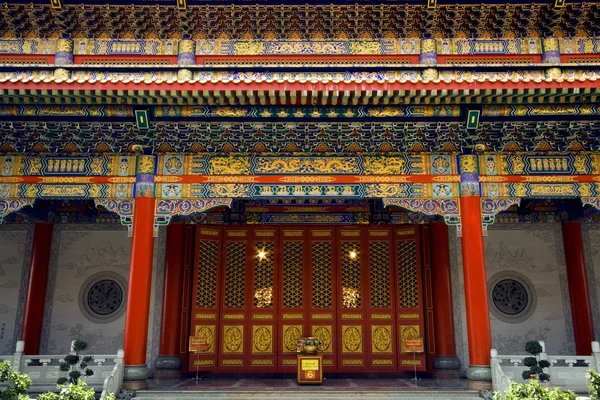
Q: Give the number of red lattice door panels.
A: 8